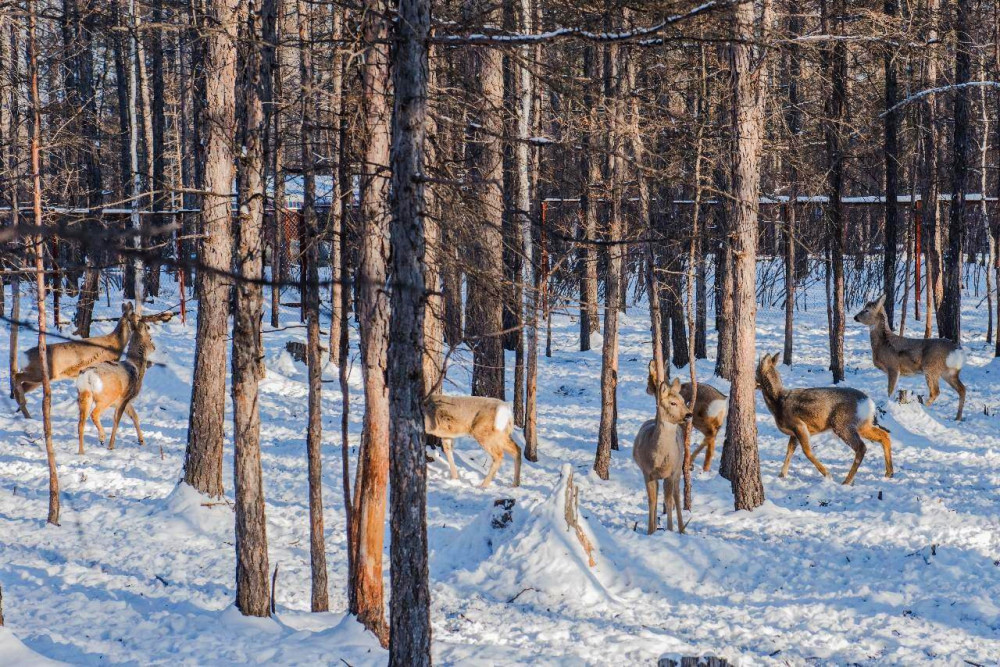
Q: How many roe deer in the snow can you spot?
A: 7